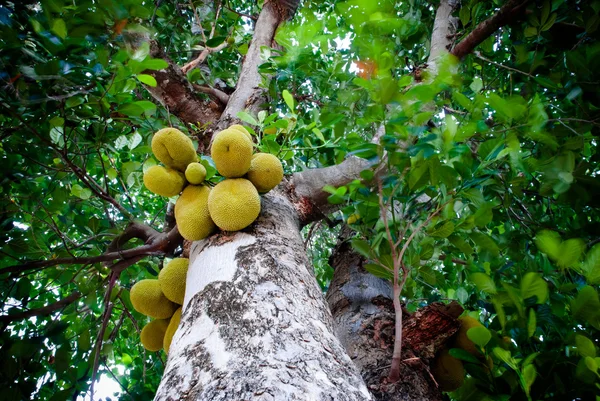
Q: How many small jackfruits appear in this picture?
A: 1